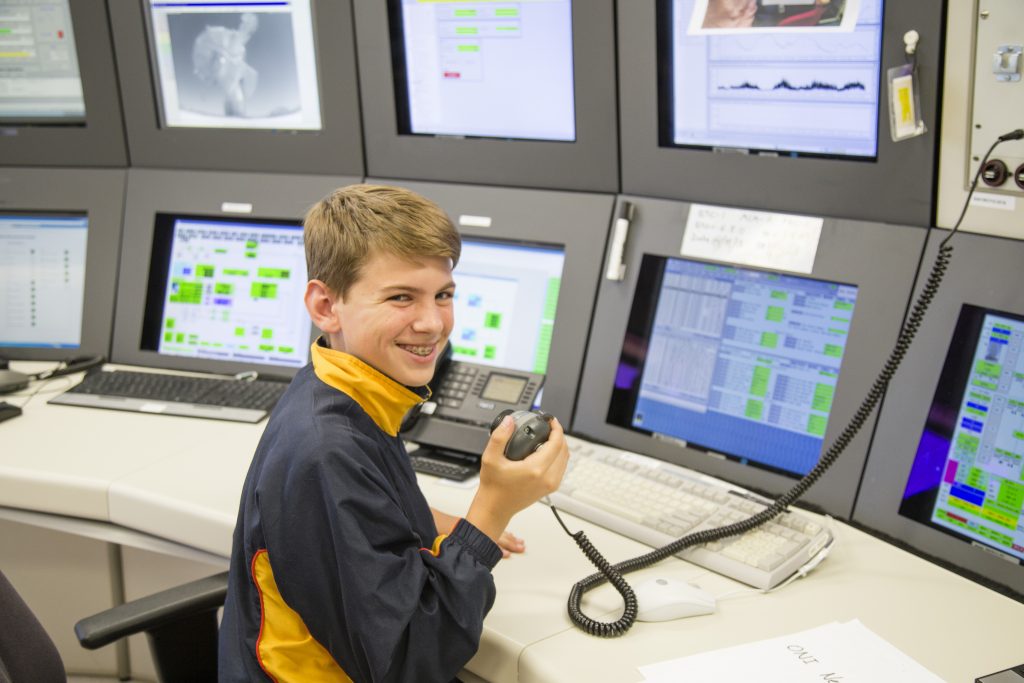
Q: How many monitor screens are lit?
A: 9